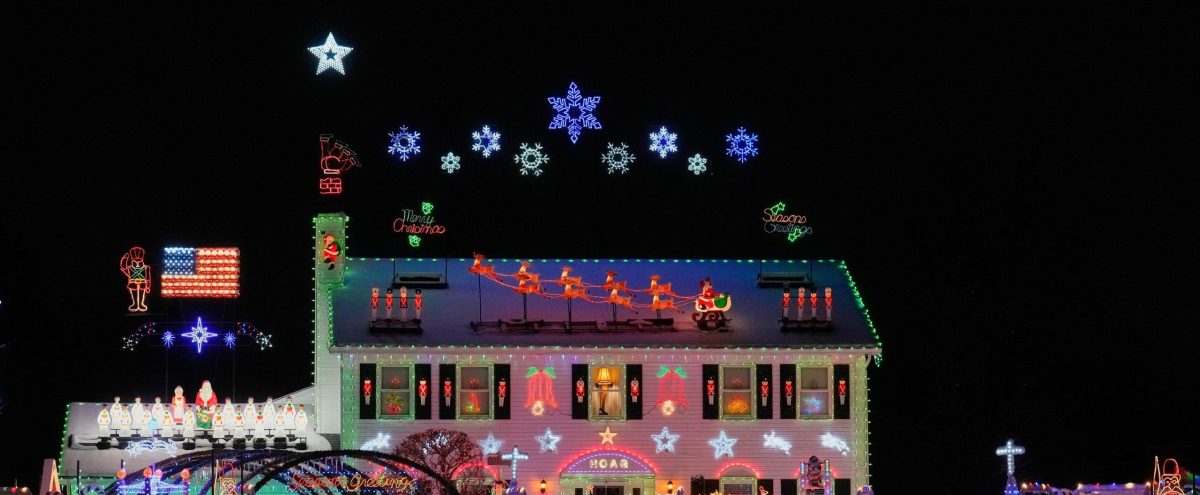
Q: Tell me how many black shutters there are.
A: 14